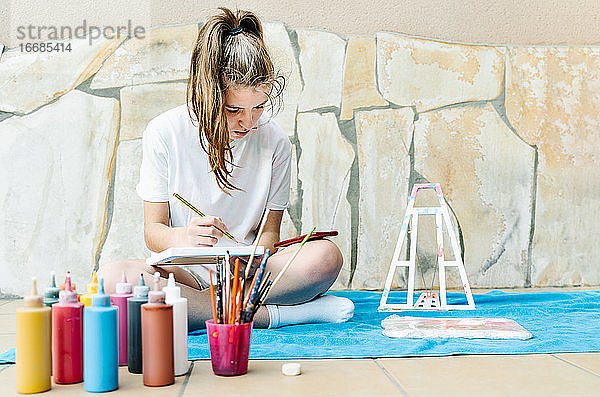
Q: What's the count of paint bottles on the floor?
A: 10